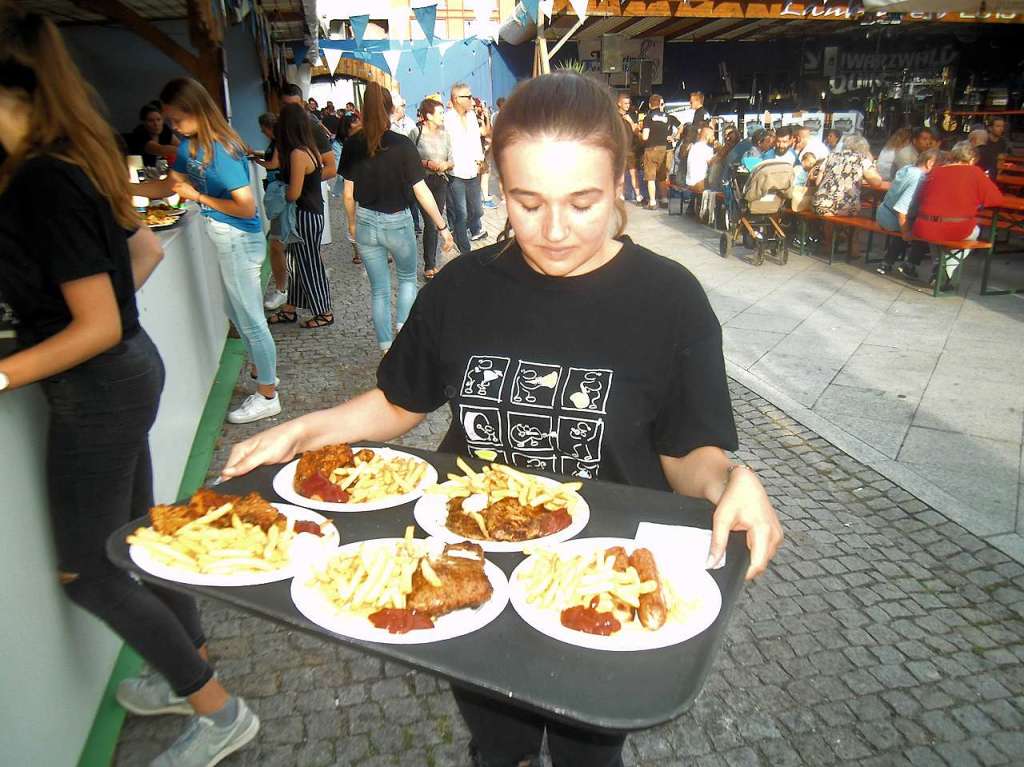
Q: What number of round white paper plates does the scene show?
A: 5